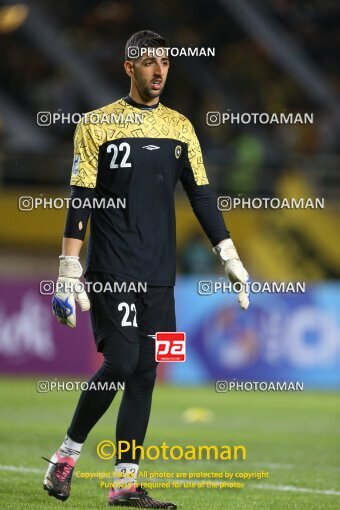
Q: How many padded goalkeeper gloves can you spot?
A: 2